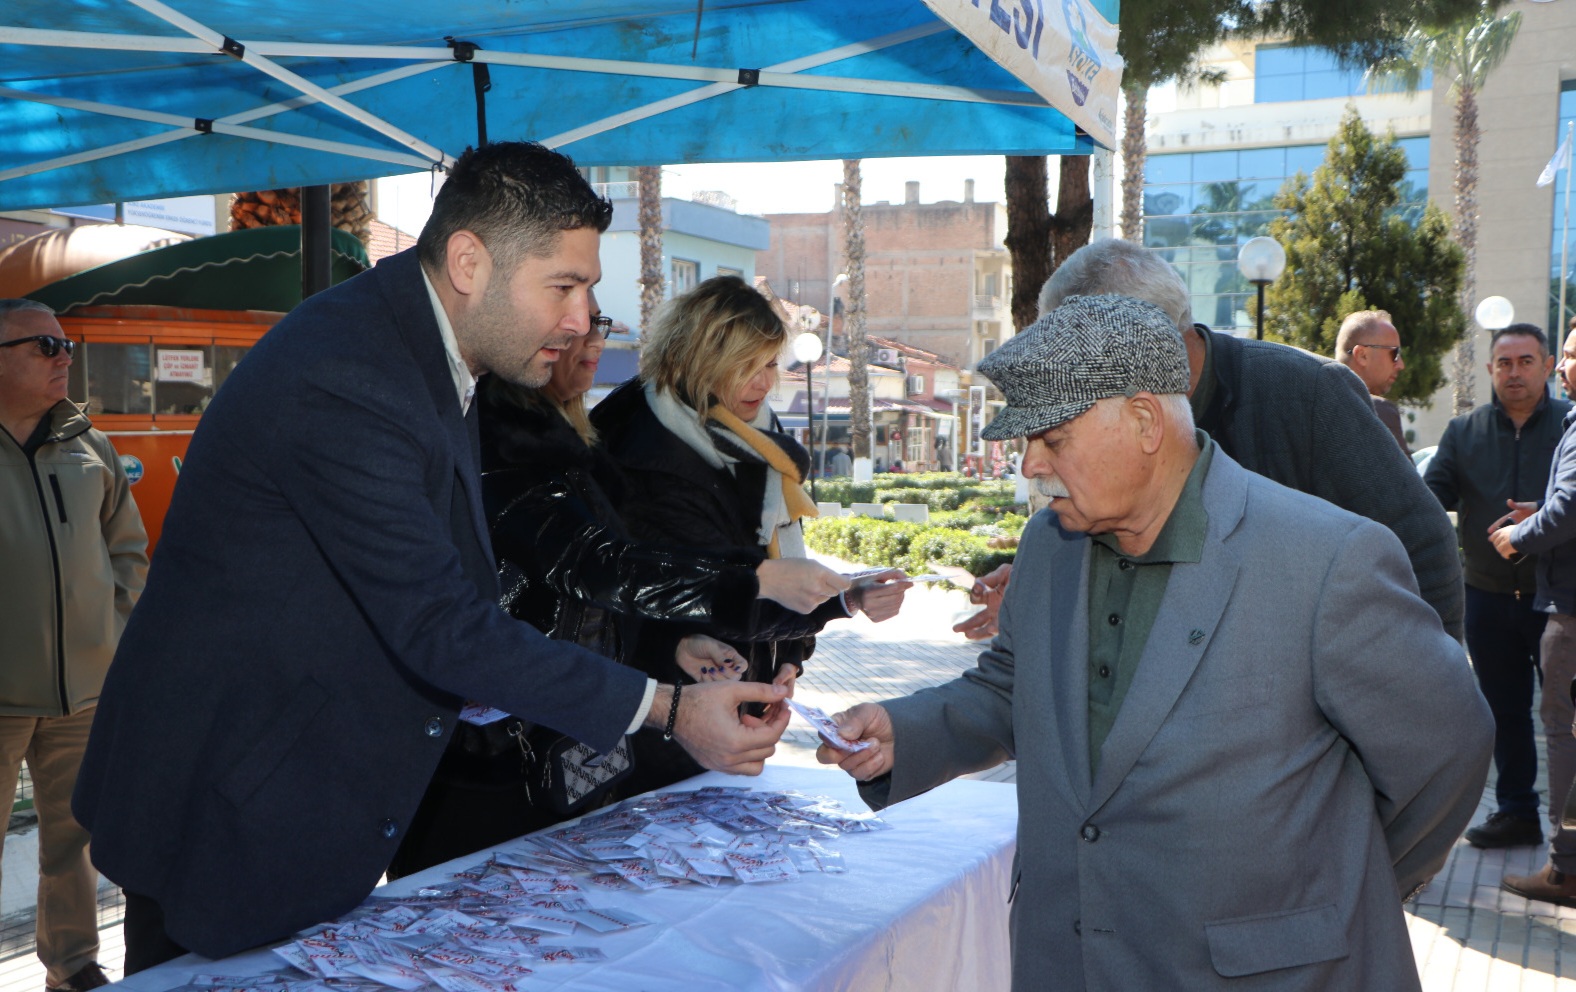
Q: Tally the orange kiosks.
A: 1